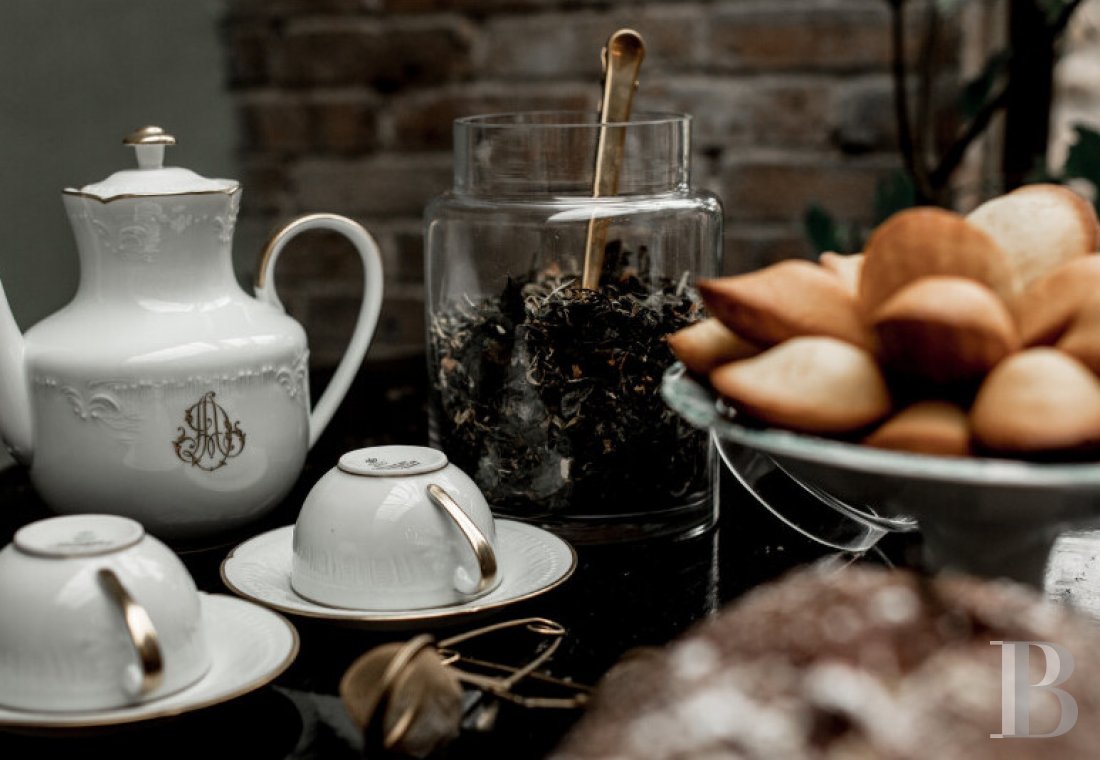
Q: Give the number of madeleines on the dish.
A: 11